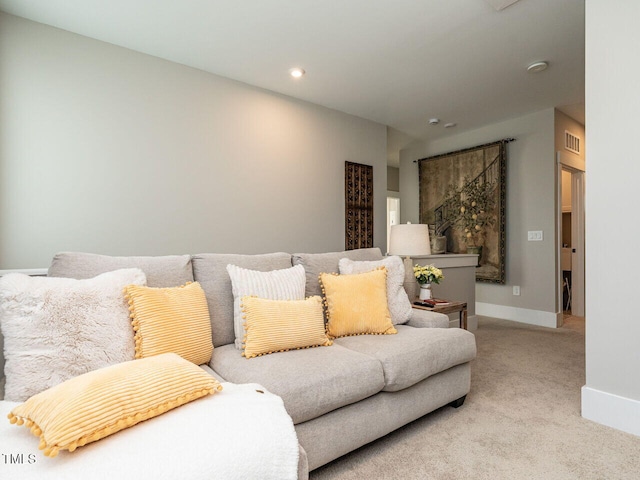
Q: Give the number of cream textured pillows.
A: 3